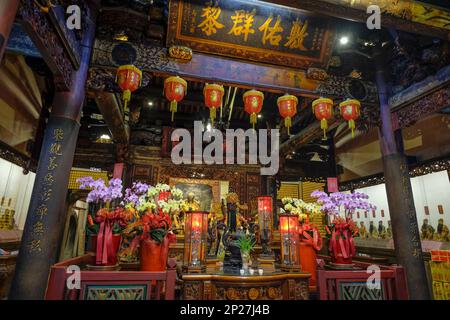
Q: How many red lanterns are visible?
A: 7